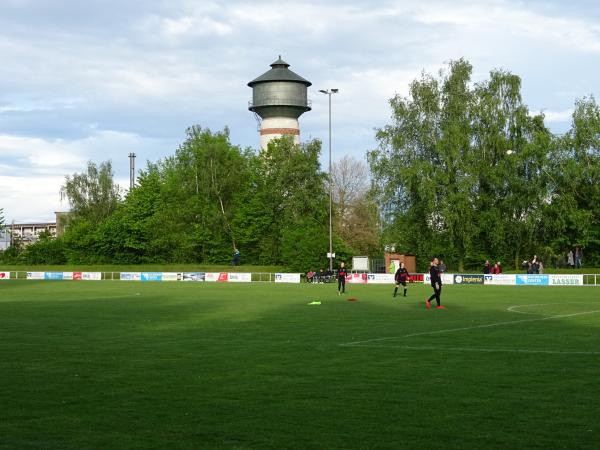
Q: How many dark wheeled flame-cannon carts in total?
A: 0